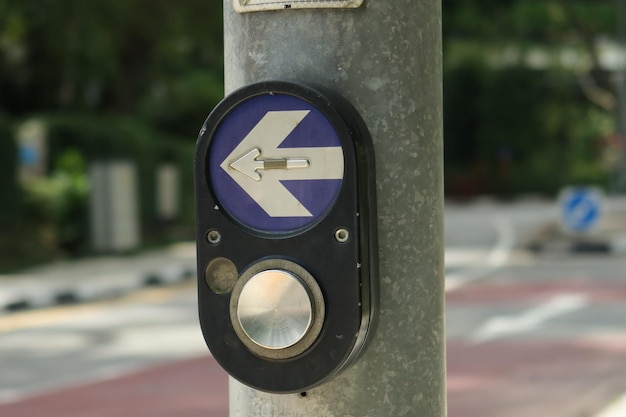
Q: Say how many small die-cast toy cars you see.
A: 0